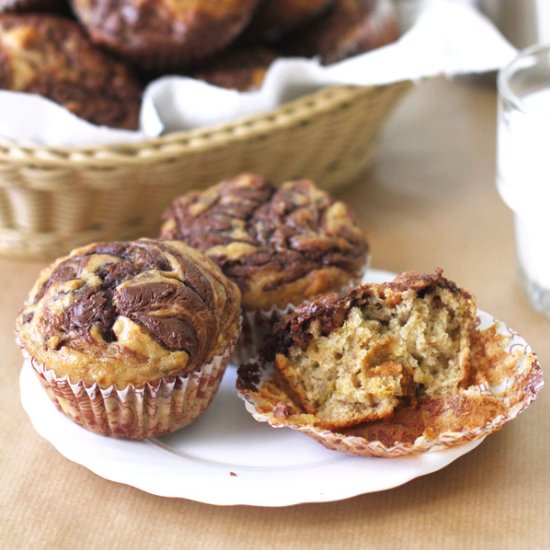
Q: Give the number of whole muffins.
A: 2